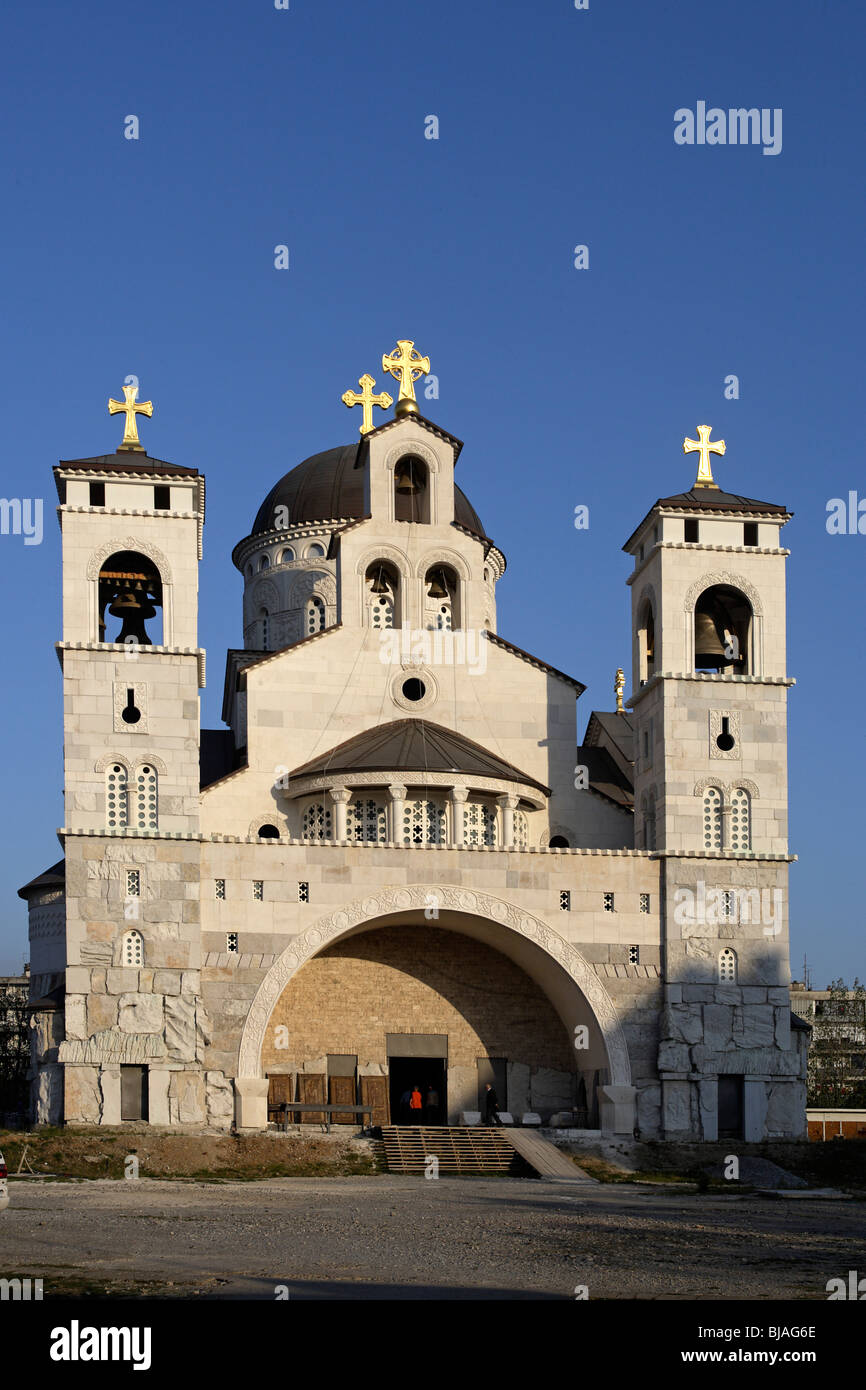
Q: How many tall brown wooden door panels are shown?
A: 4